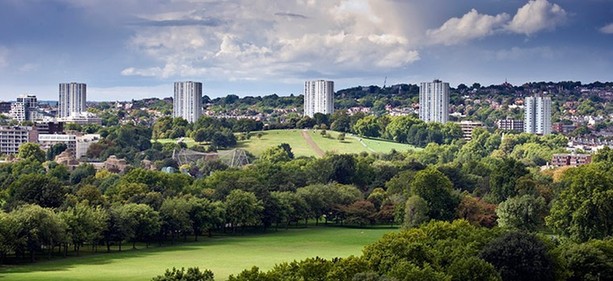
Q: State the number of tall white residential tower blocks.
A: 5